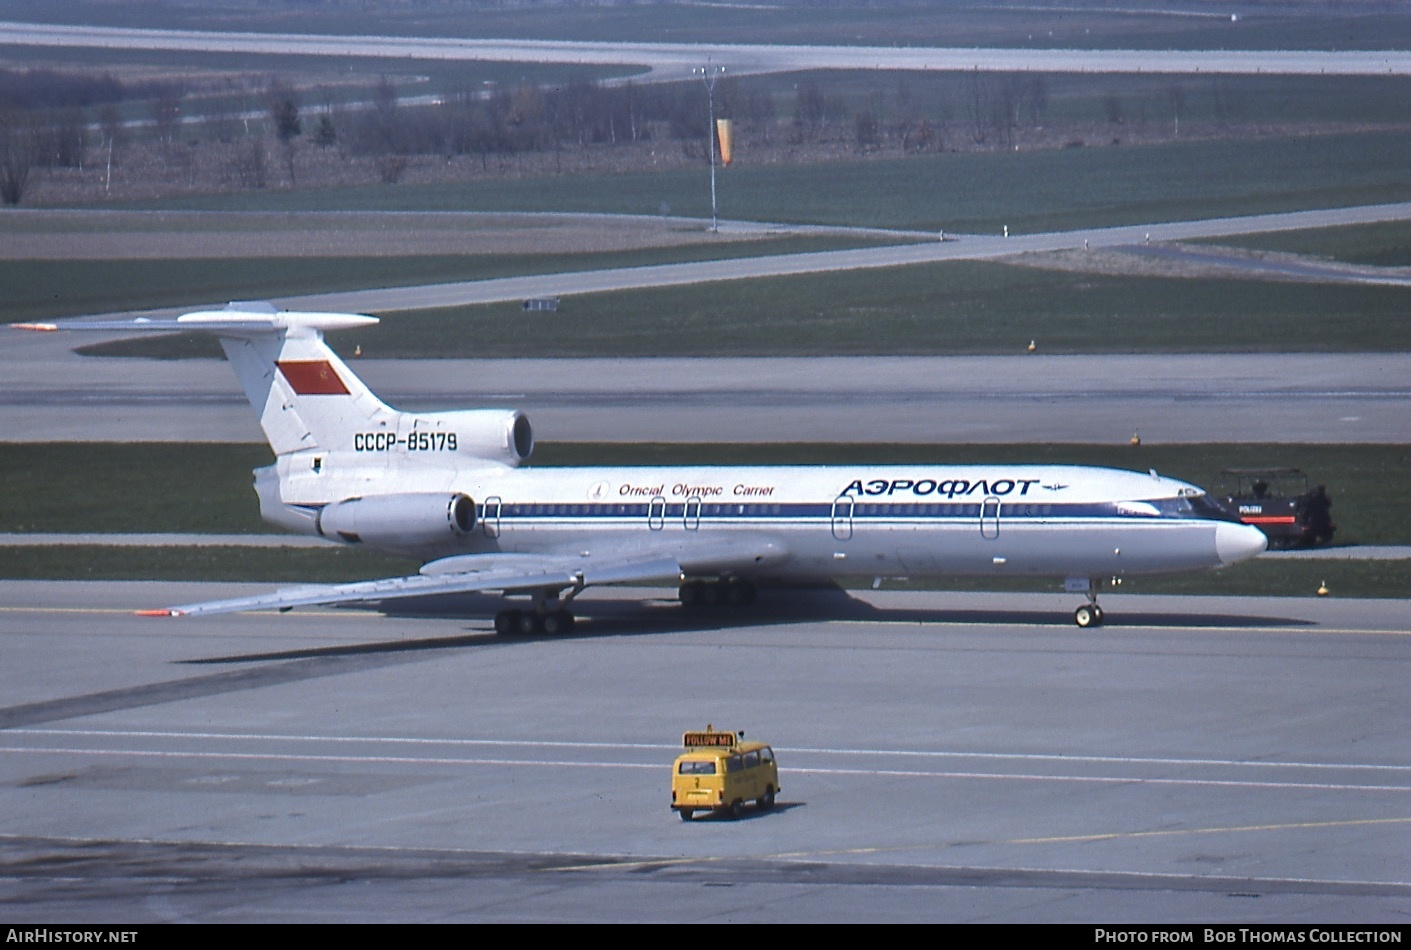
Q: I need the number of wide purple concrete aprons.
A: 0